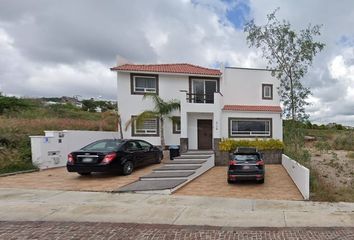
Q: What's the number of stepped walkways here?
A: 1